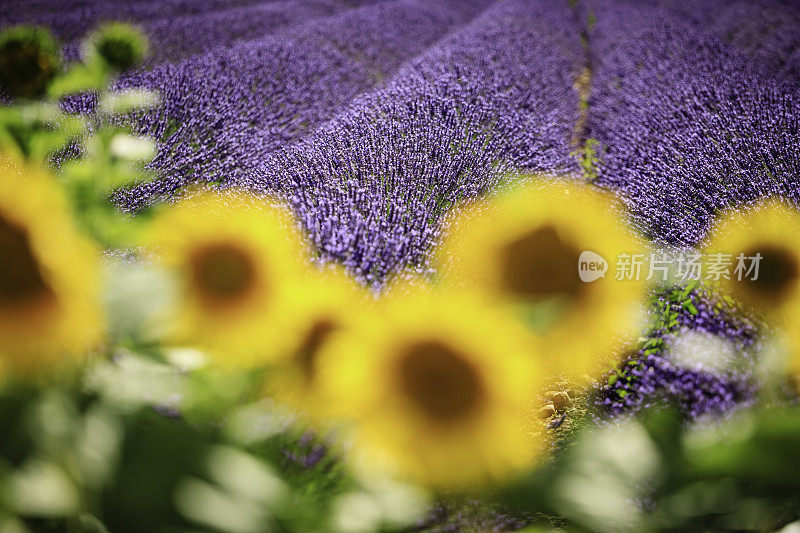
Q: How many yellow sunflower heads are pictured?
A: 6